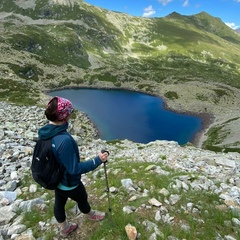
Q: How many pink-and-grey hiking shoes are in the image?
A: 2